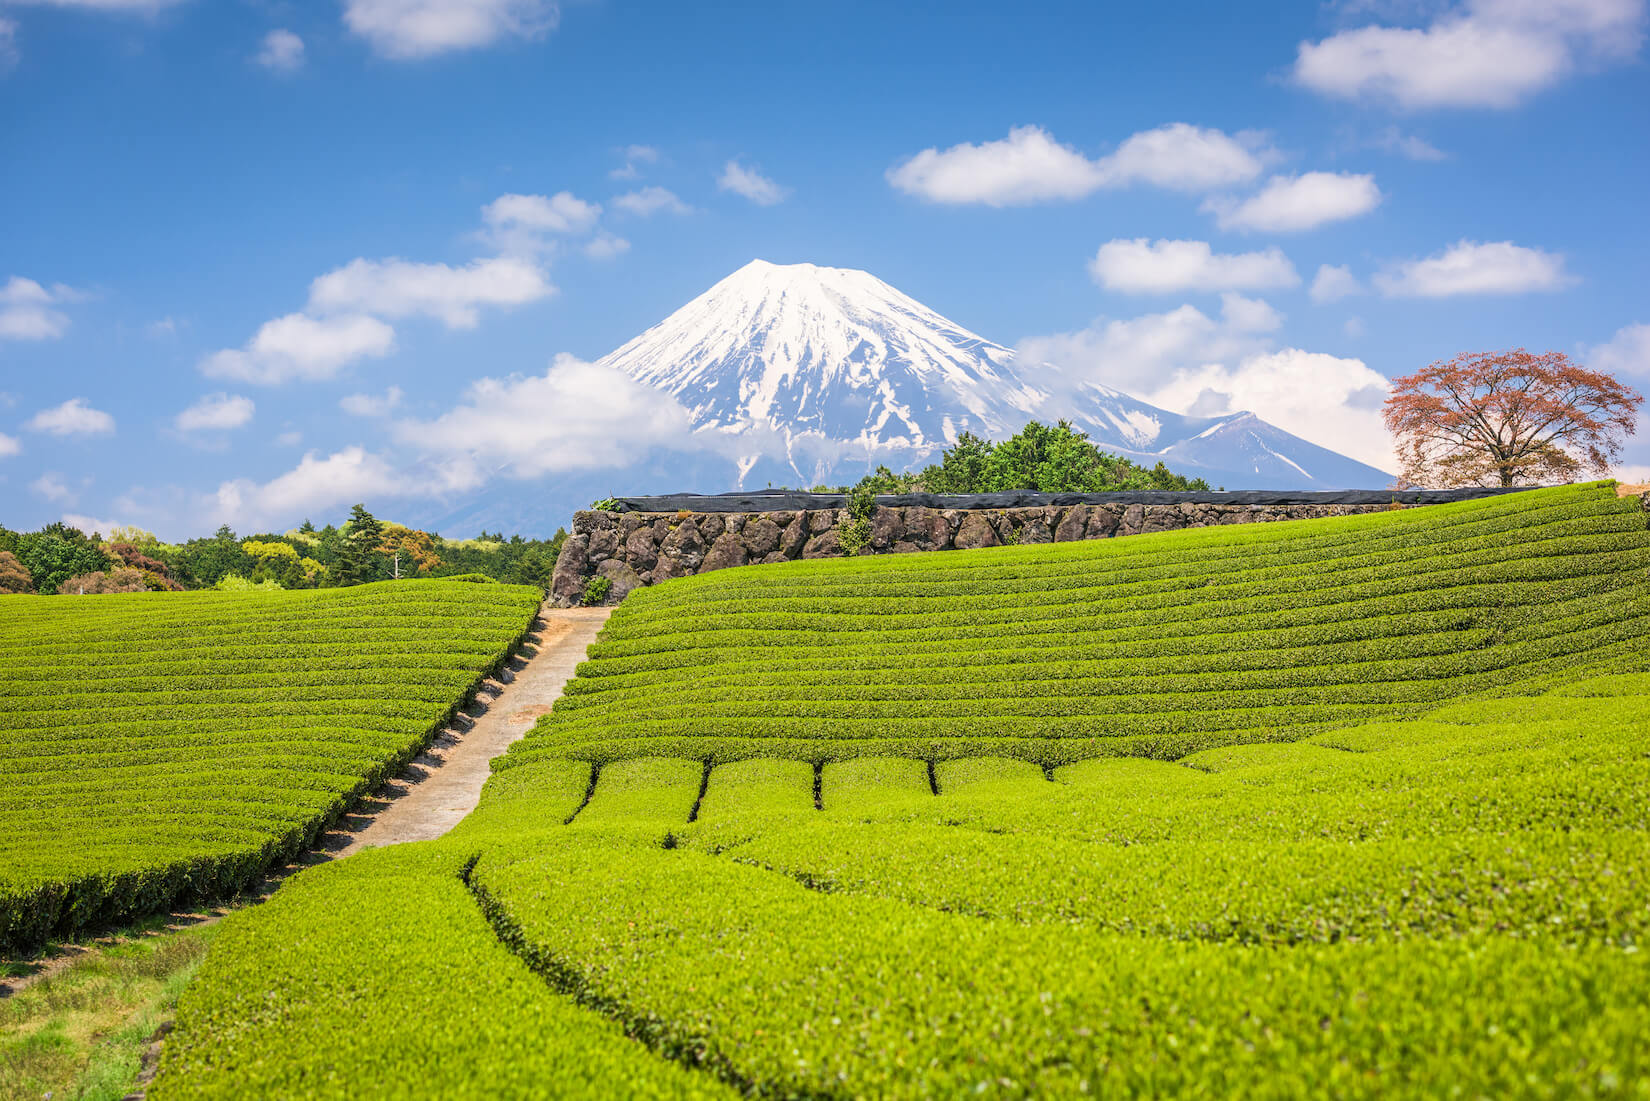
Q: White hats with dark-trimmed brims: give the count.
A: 0